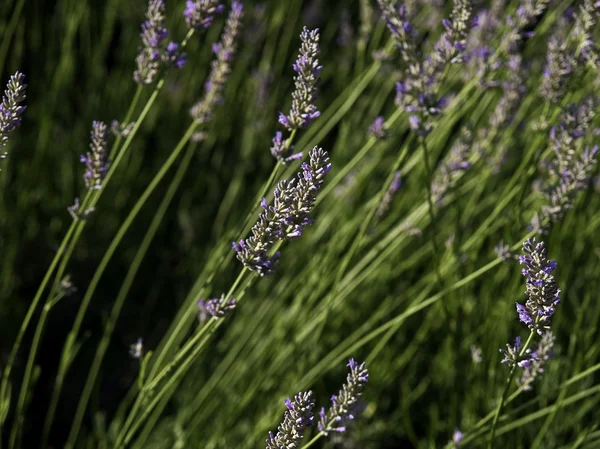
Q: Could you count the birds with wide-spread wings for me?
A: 0